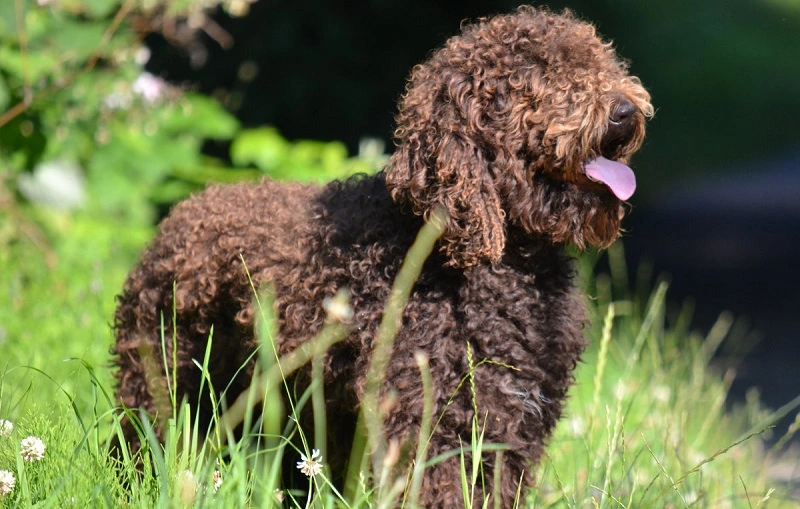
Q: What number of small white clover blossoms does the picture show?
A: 4